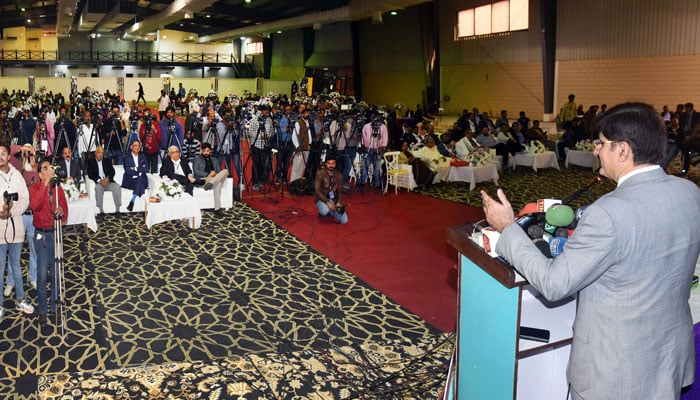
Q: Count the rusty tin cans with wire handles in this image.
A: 0